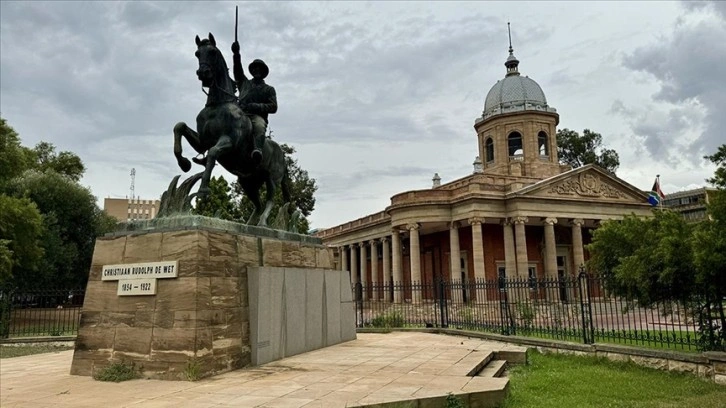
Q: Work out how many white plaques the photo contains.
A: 2